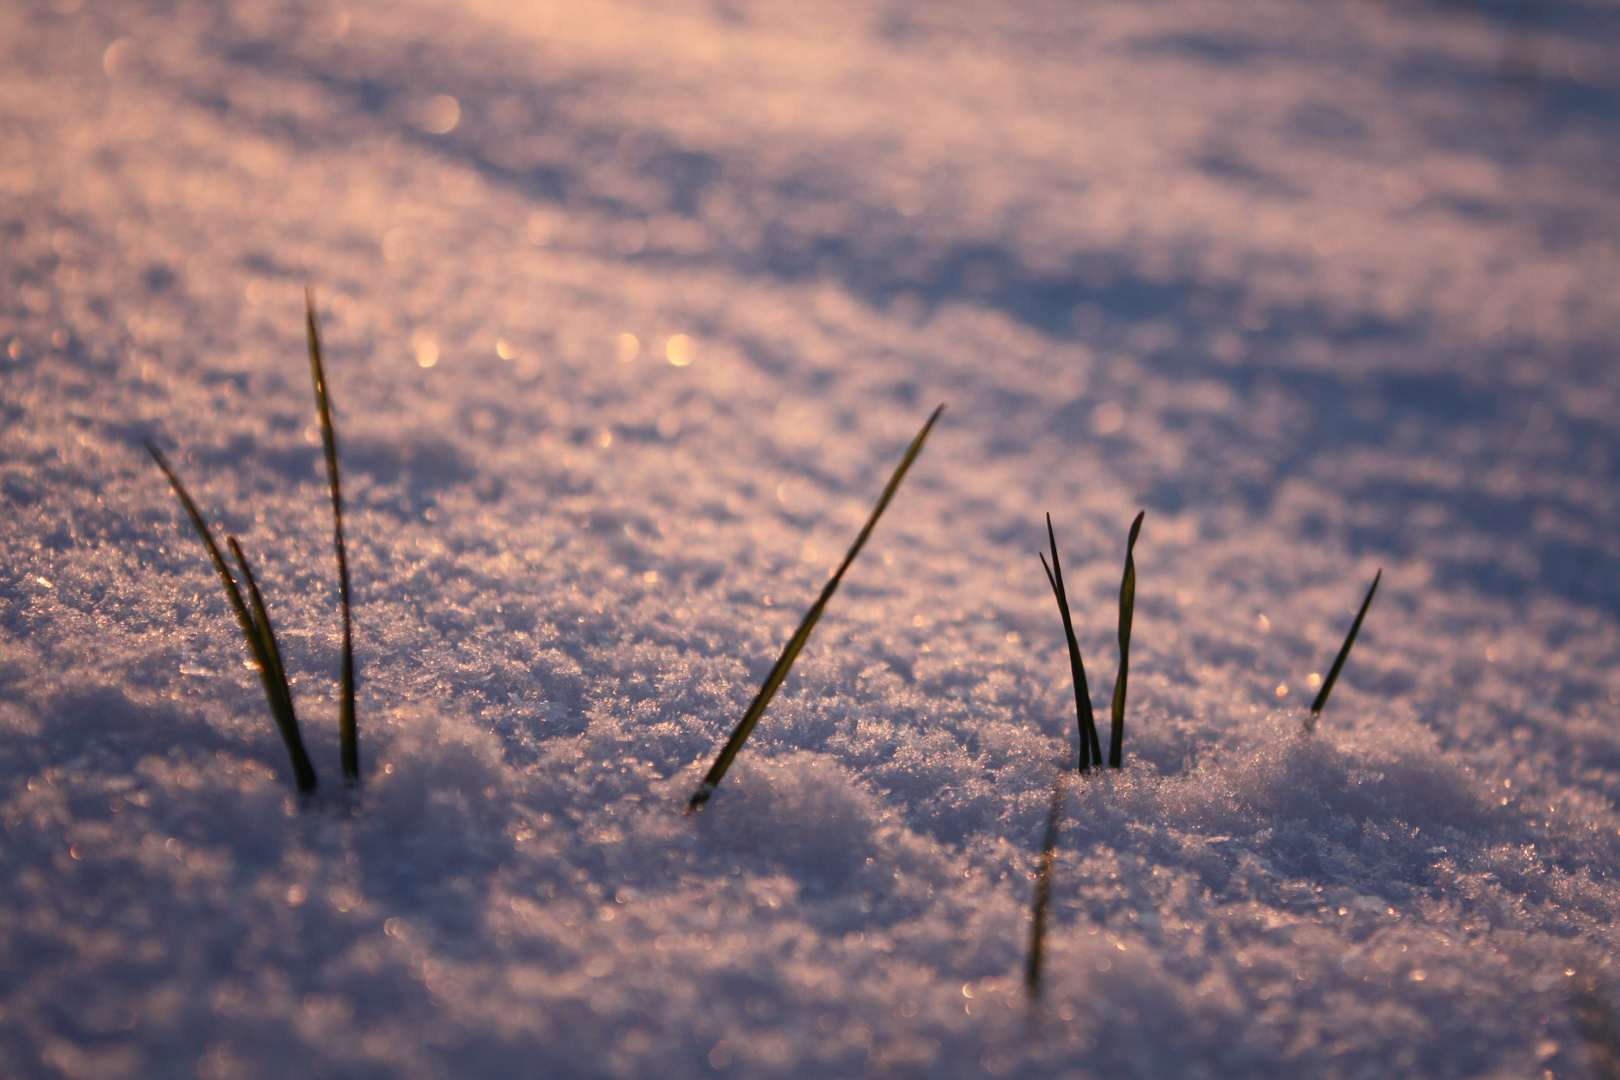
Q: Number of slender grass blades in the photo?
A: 9